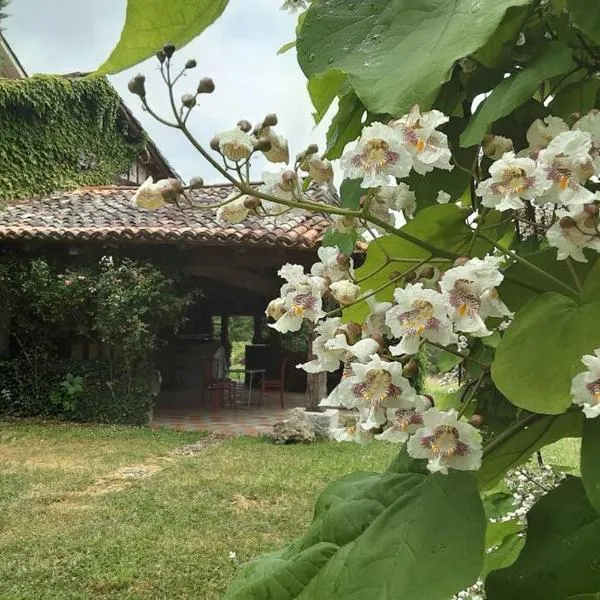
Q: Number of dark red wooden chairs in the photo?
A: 2